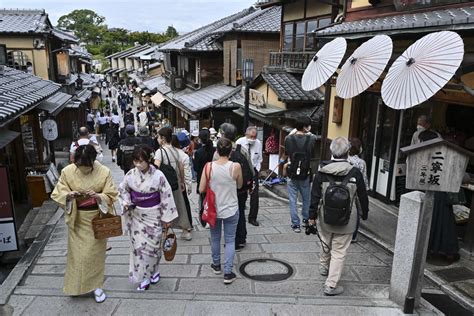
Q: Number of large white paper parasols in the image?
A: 3